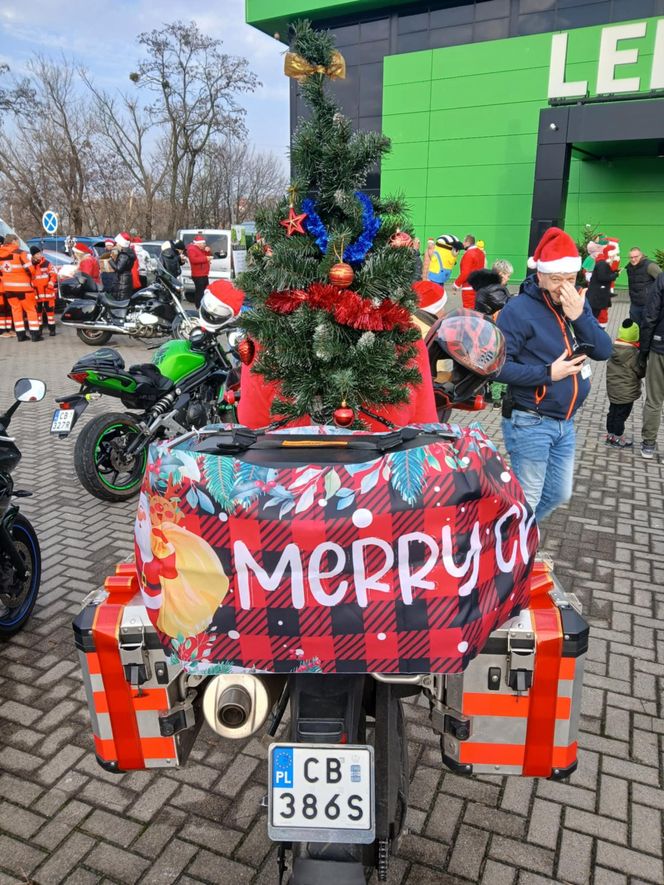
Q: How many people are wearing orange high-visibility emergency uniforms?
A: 3